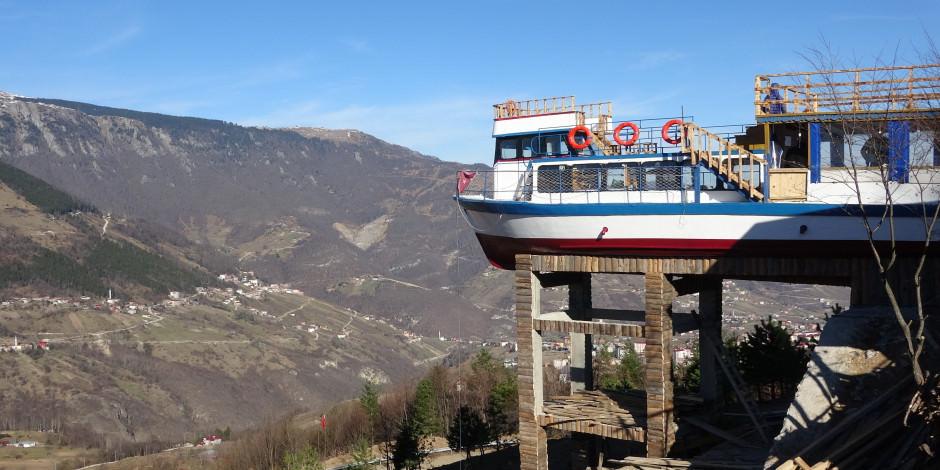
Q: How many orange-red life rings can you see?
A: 3